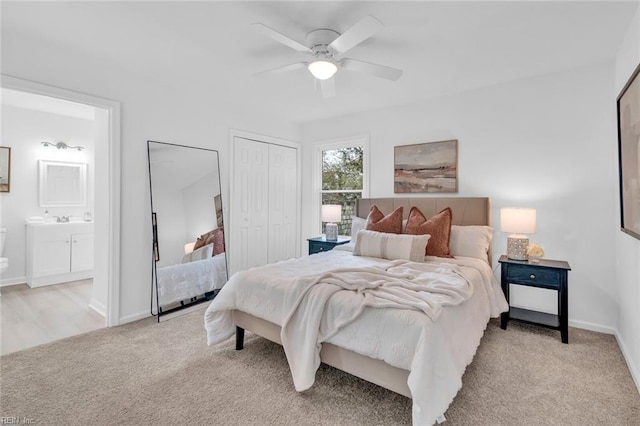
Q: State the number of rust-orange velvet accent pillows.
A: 2